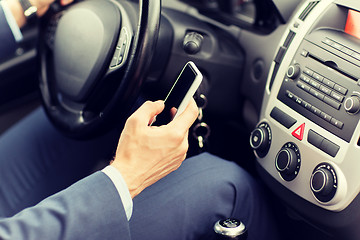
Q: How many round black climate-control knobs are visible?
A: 3